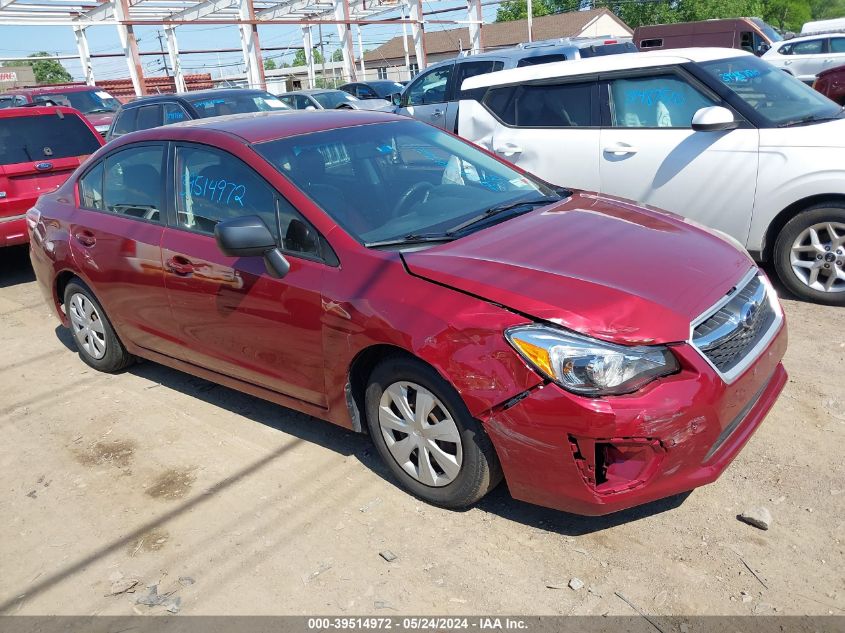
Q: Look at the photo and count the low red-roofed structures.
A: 1